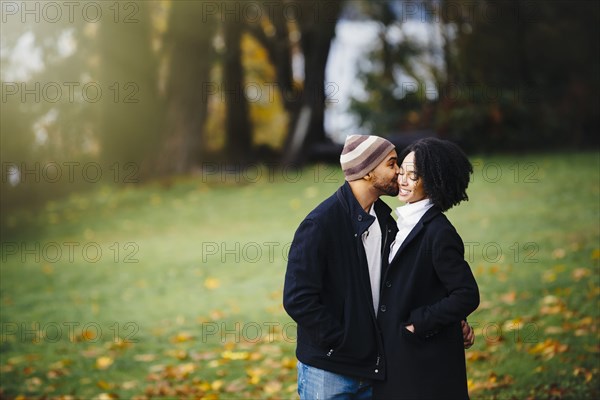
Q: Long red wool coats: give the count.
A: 0